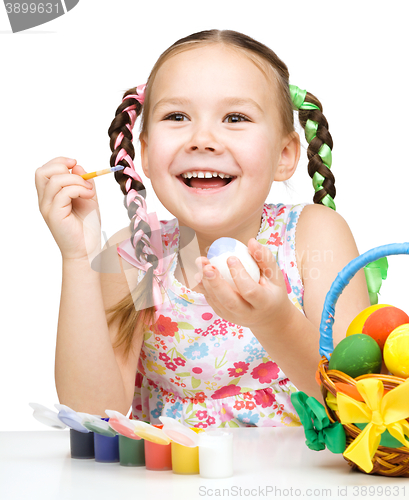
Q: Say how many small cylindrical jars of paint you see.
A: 6